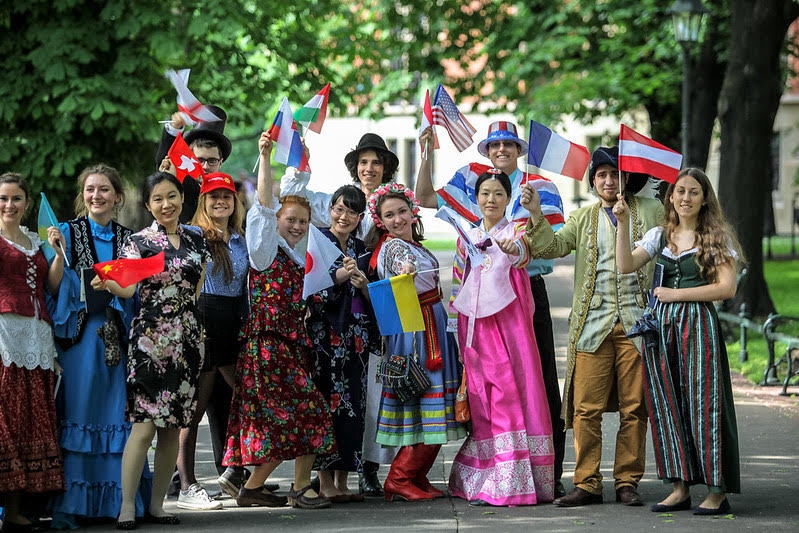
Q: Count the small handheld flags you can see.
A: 13